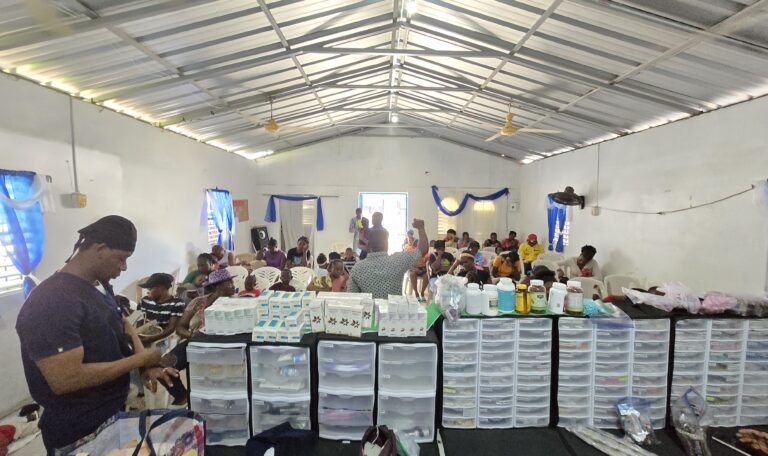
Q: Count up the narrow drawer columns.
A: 9